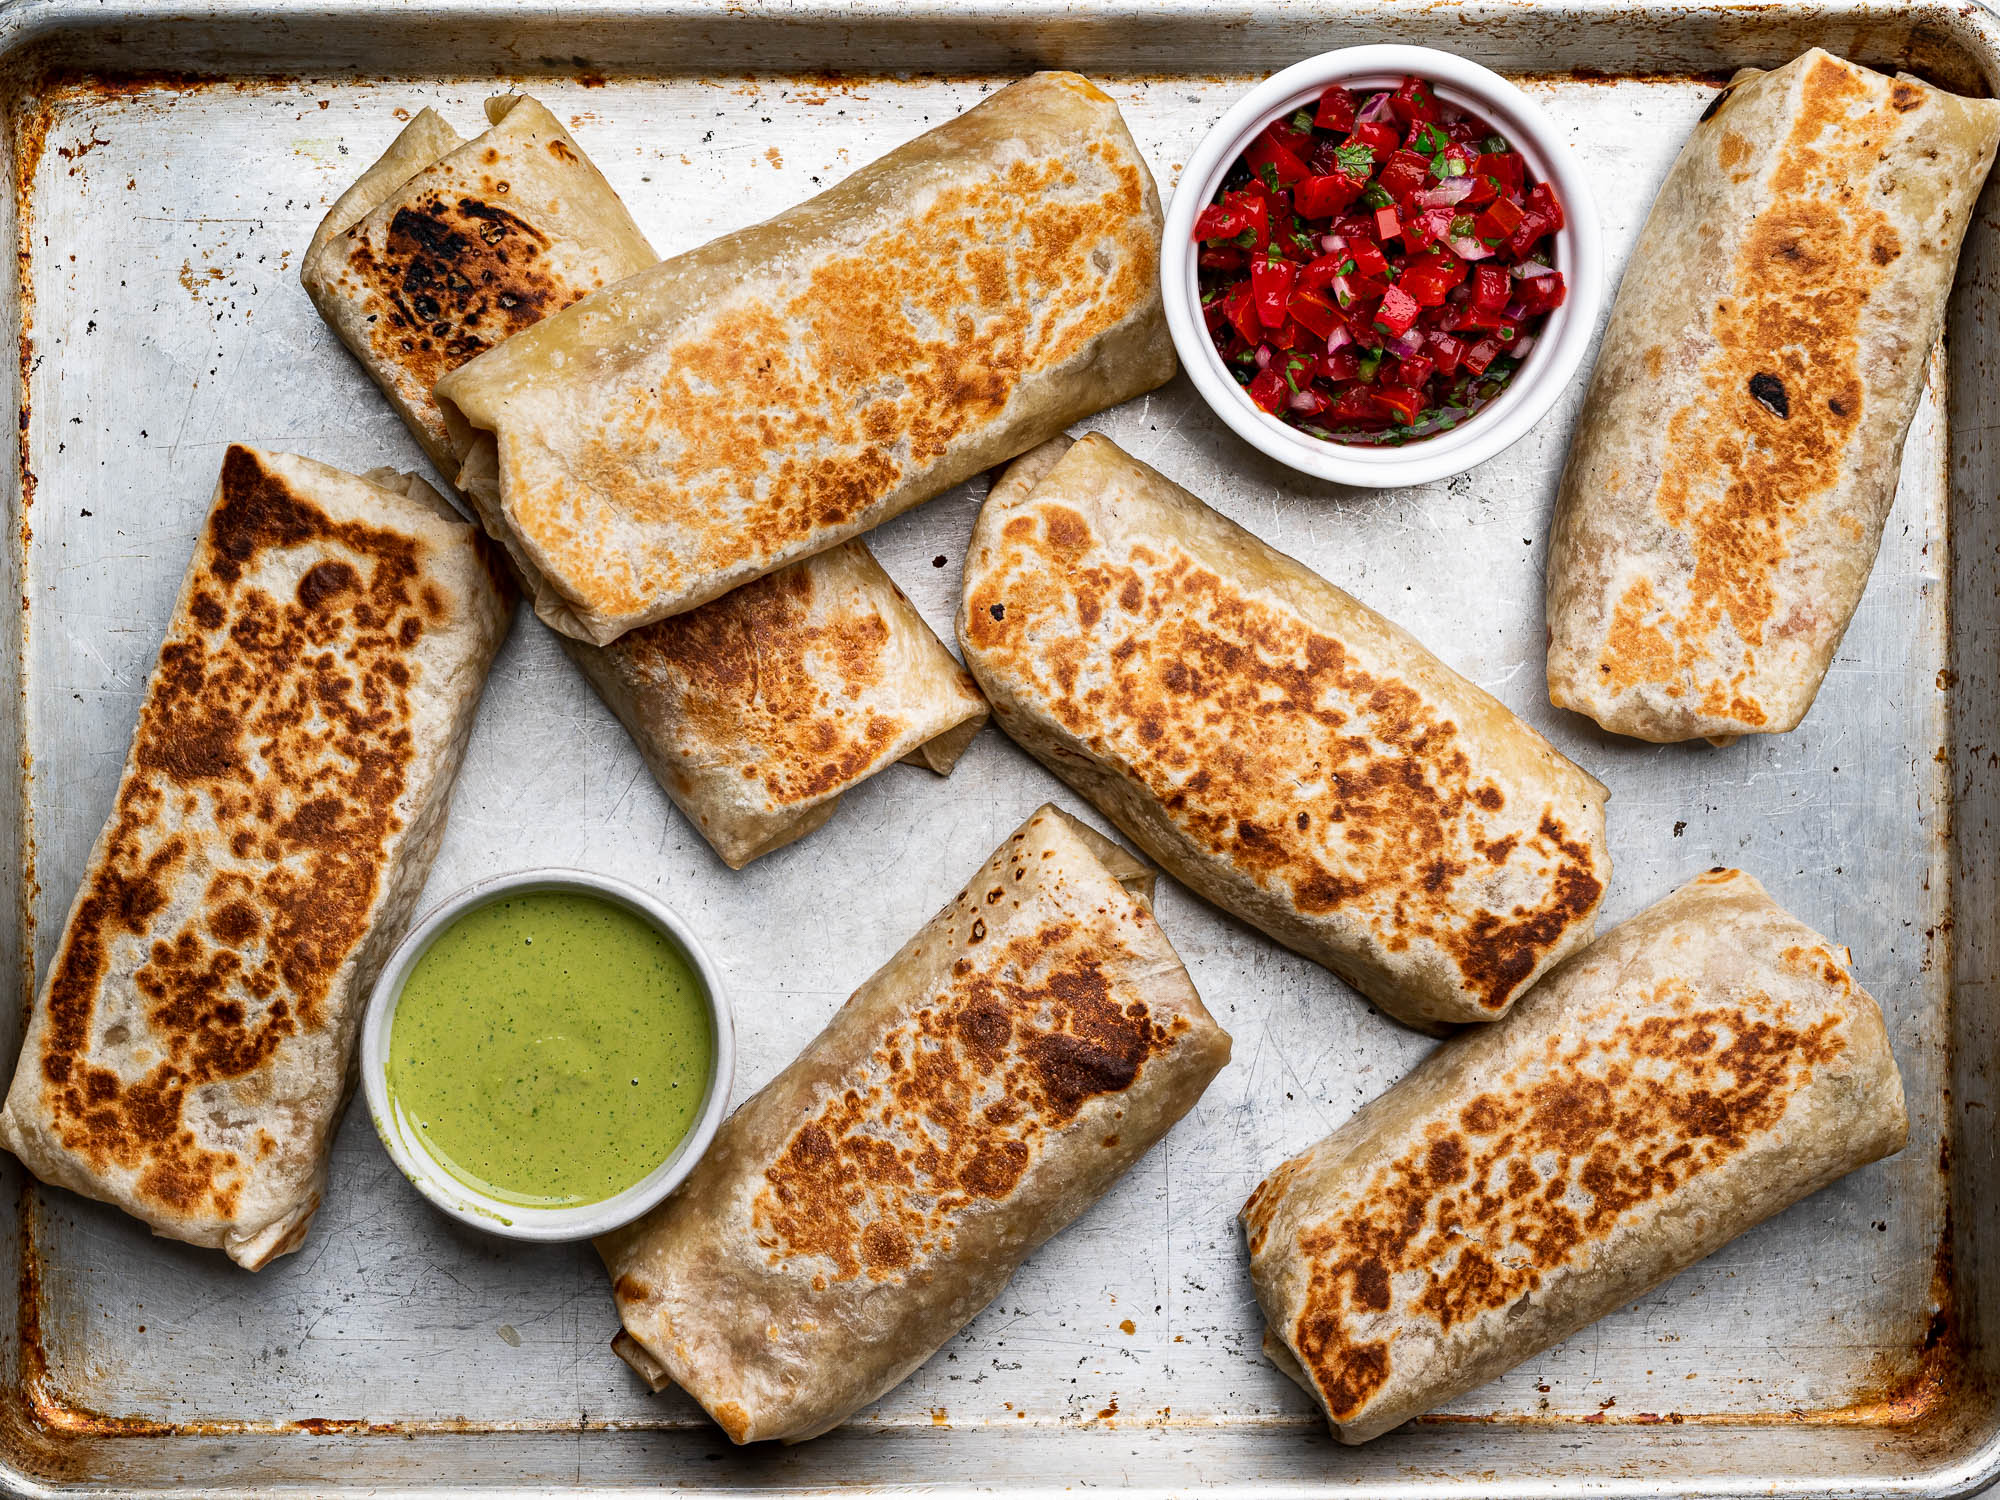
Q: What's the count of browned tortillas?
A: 7